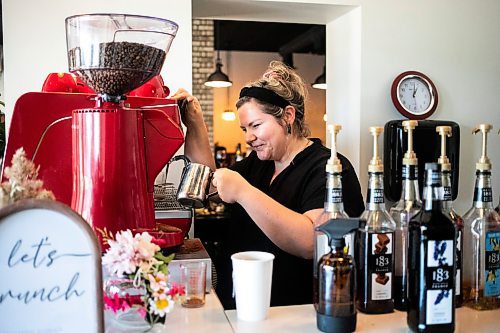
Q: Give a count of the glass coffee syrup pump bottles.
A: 5